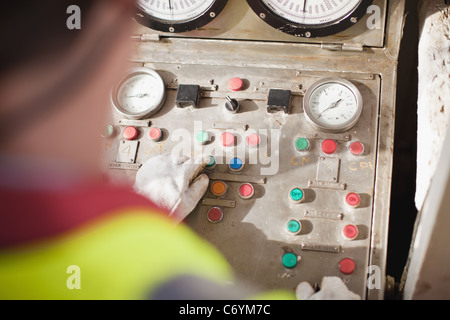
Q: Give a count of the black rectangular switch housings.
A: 2